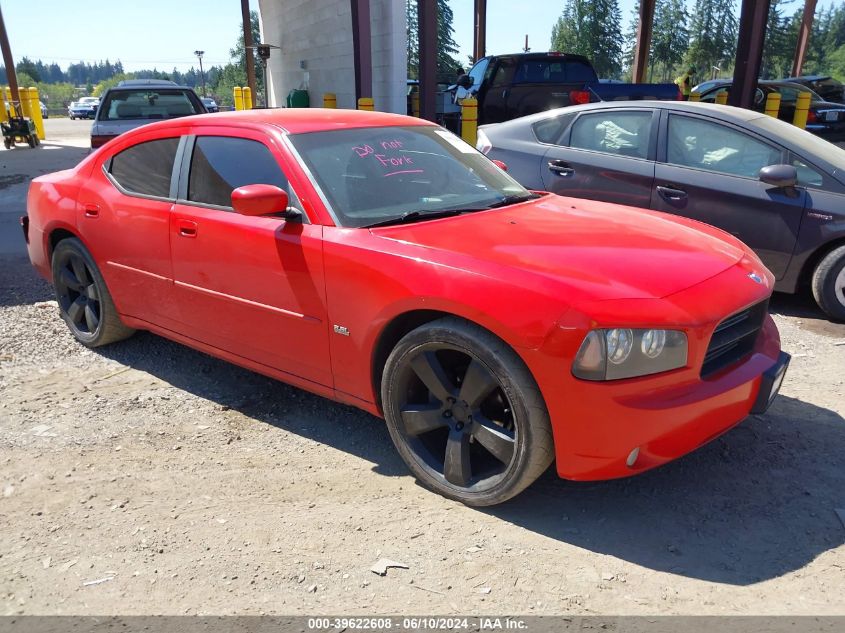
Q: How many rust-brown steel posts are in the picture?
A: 8